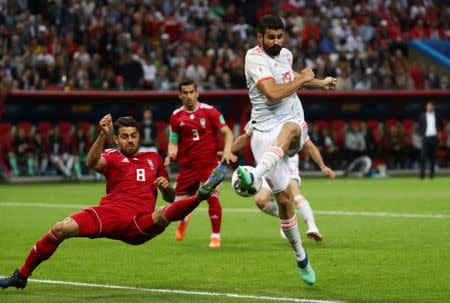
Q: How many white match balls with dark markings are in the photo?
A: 1